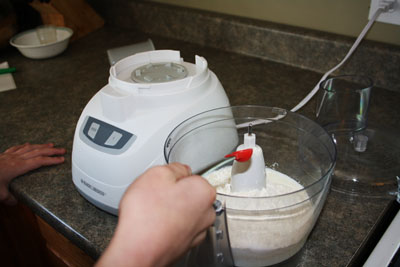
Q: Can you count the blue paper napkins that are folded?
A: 0